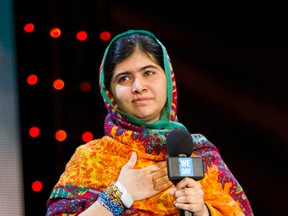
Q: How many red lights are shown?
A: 11